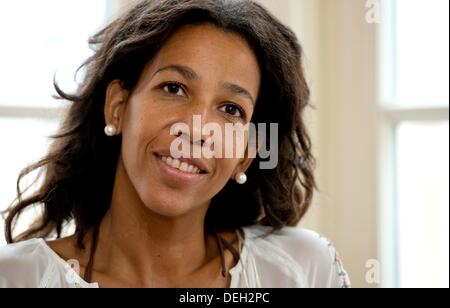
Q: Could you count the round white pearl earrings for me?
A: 2